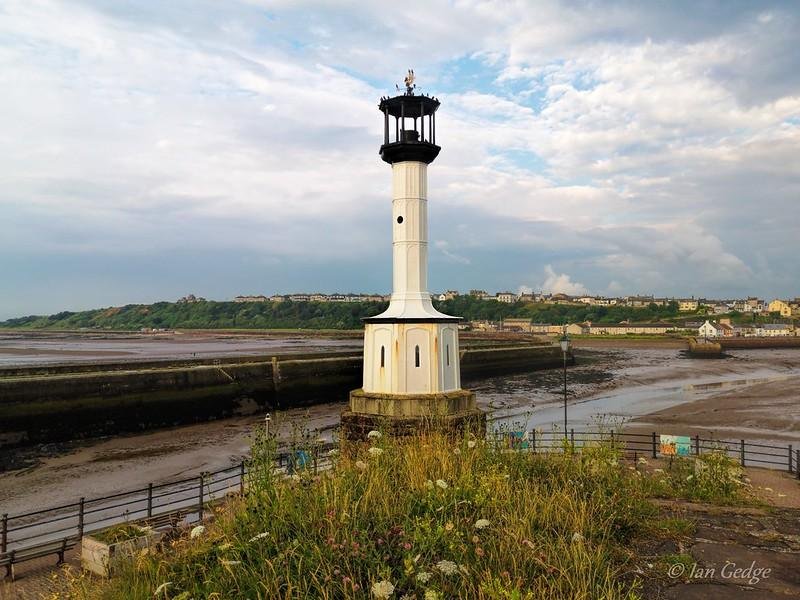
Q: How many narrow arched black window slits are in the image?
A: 3